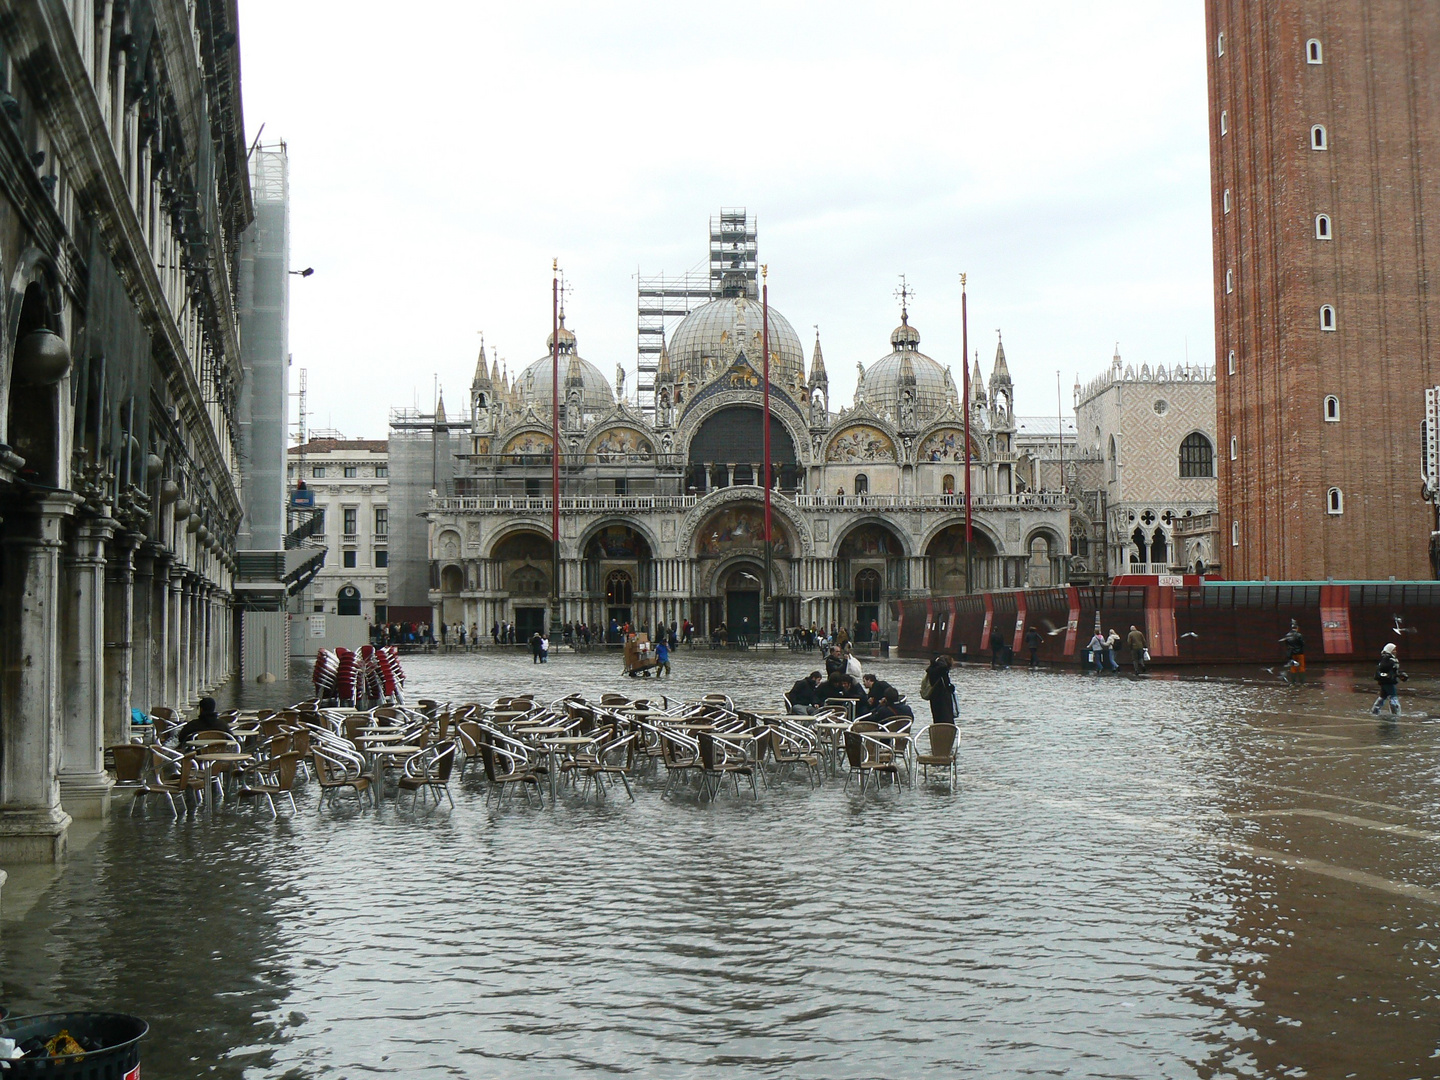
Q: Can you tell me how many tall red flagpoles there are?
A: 3